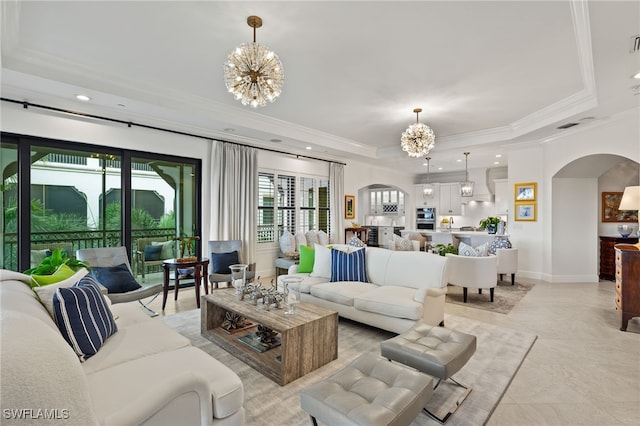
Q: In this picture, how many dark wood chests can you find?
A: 2